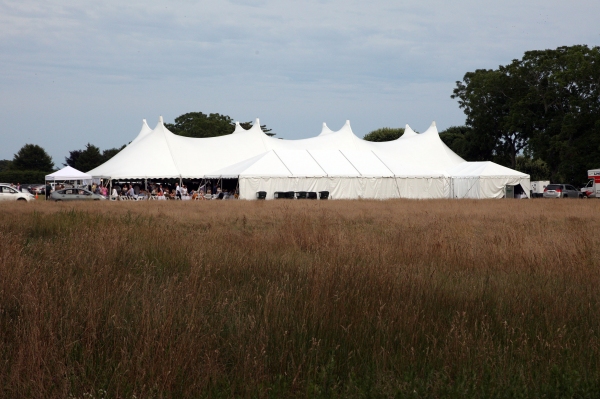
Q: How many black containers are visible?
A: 6